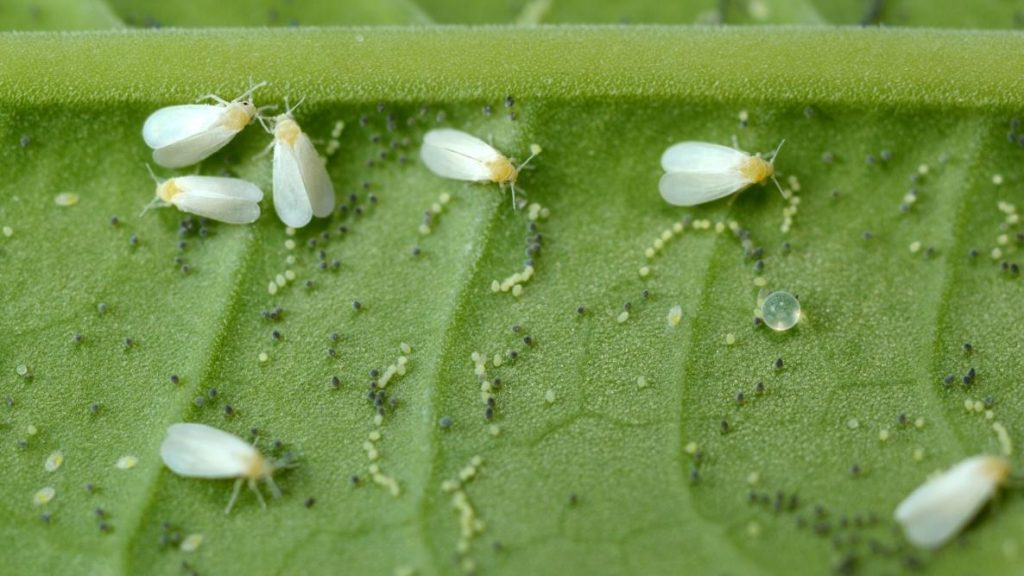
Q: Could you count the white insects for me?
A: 7